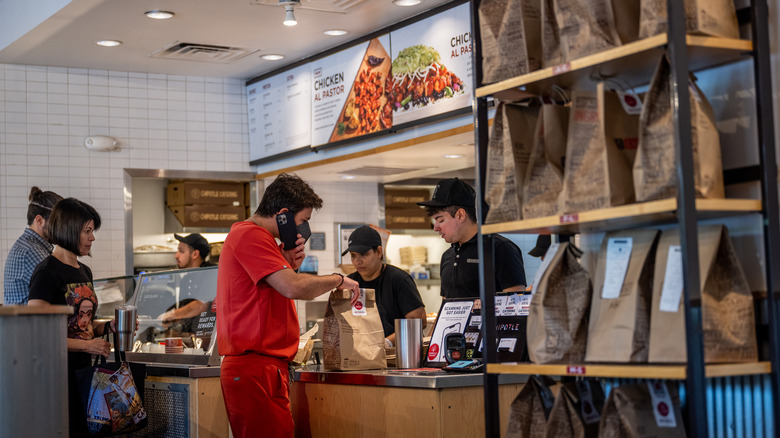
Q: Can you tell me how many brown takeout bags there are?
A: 14